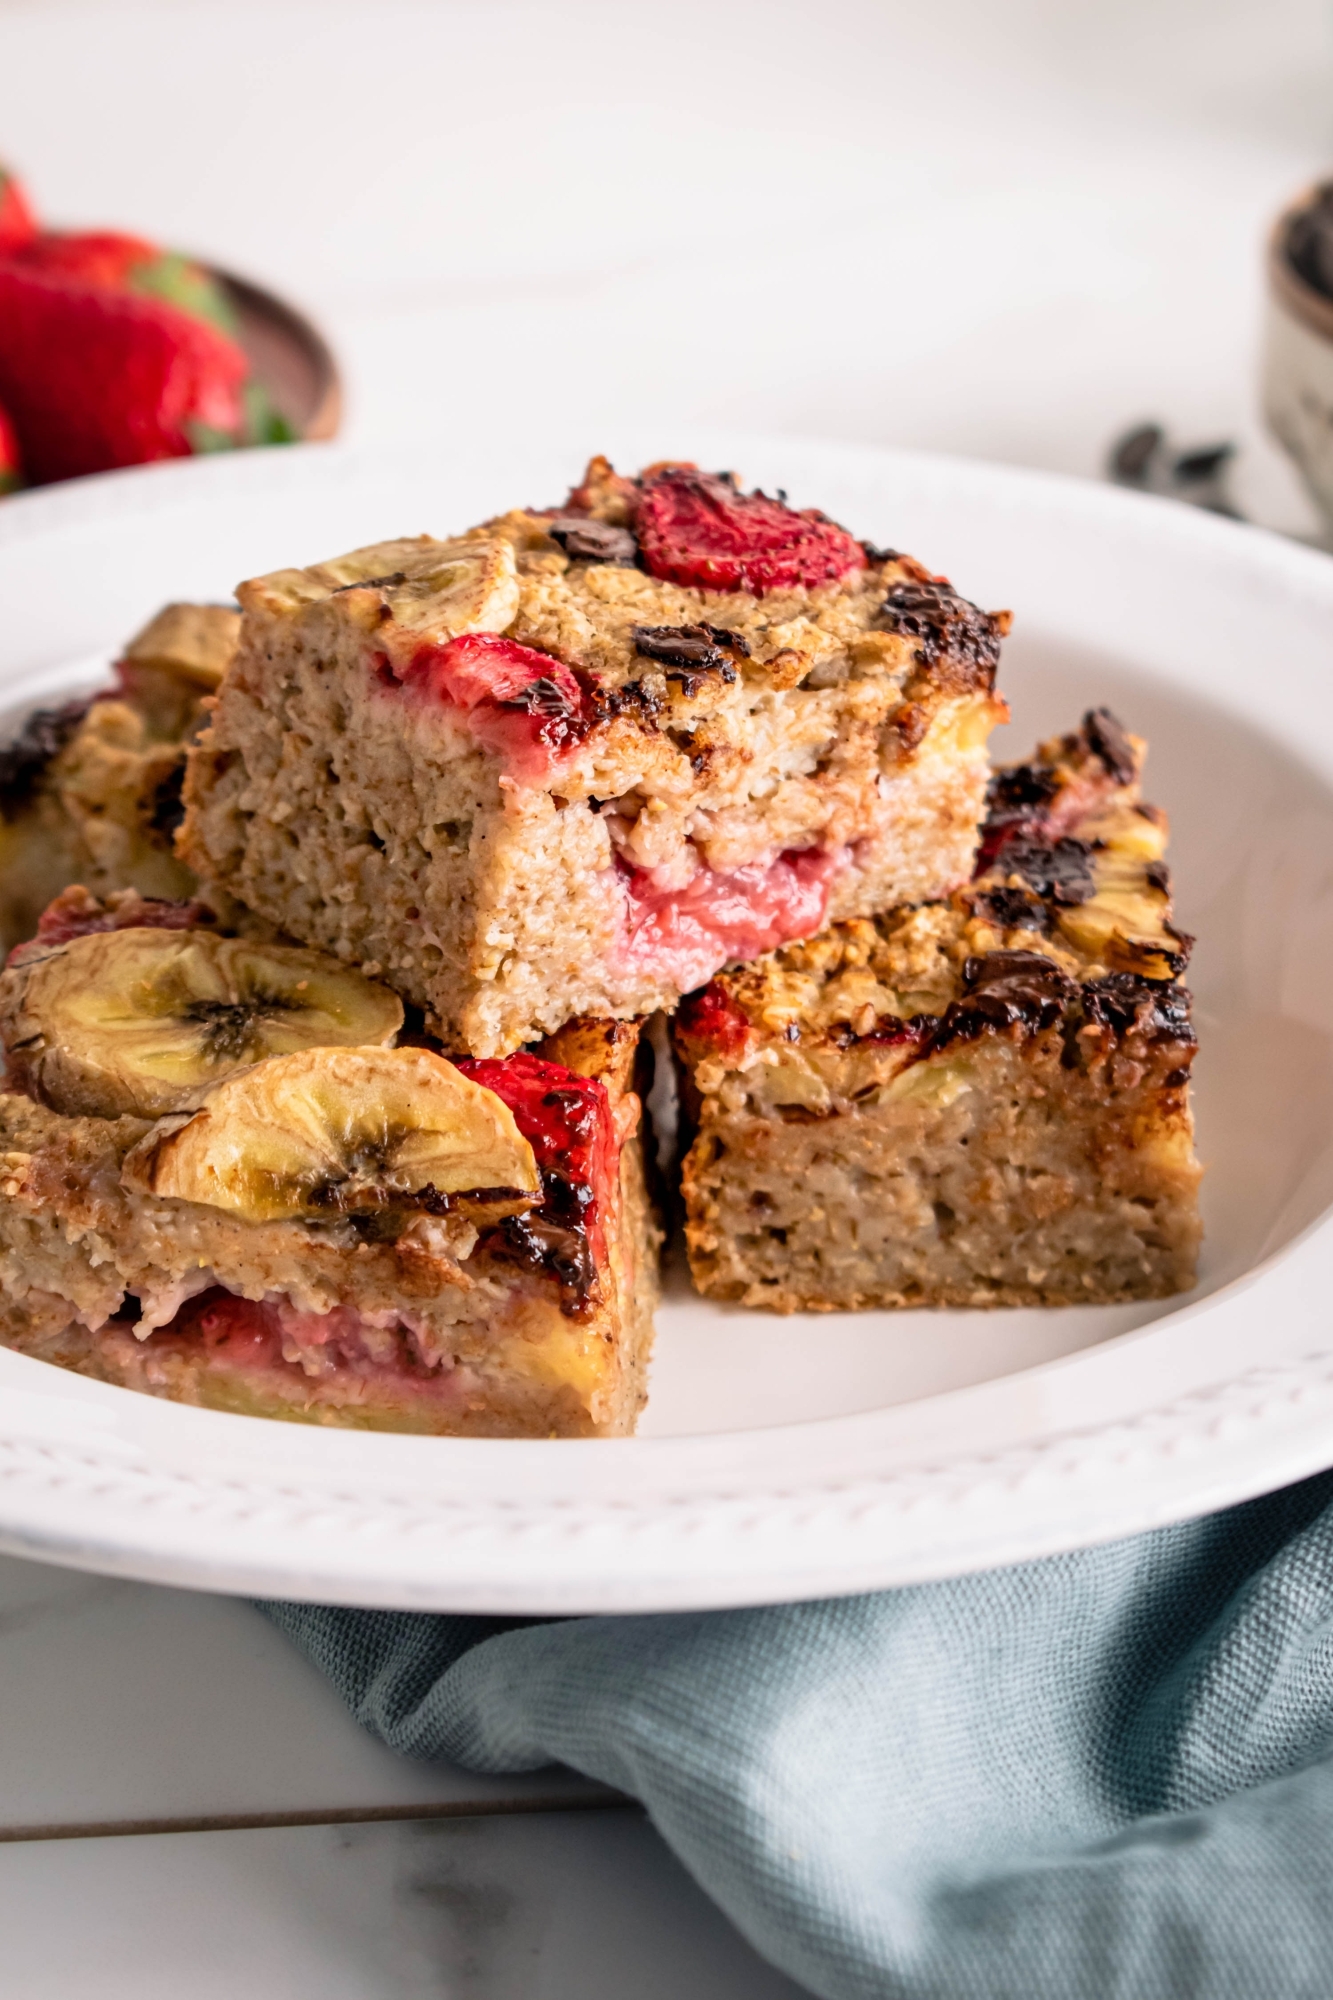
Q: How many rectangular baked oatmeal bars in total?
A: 4